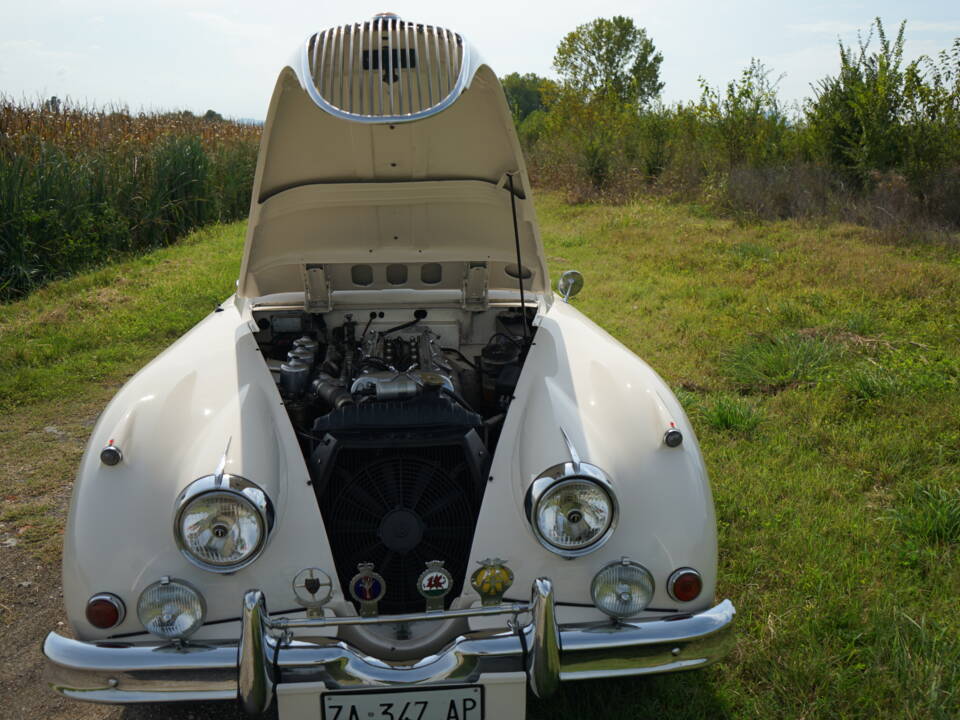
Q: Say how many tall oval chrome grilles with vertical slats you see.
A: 1